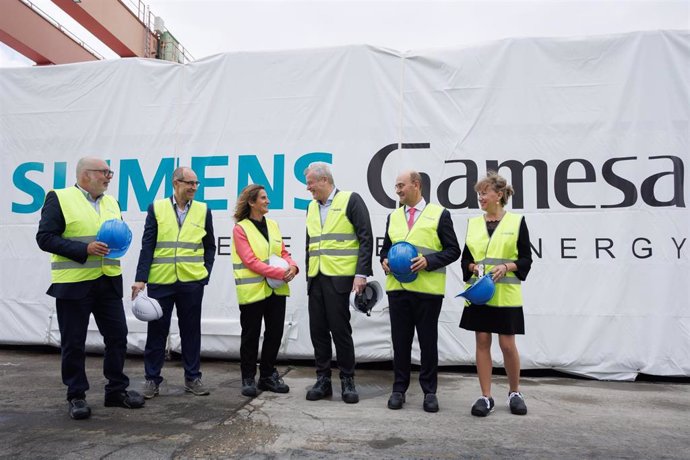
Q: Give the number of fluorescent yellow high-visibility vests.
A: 6